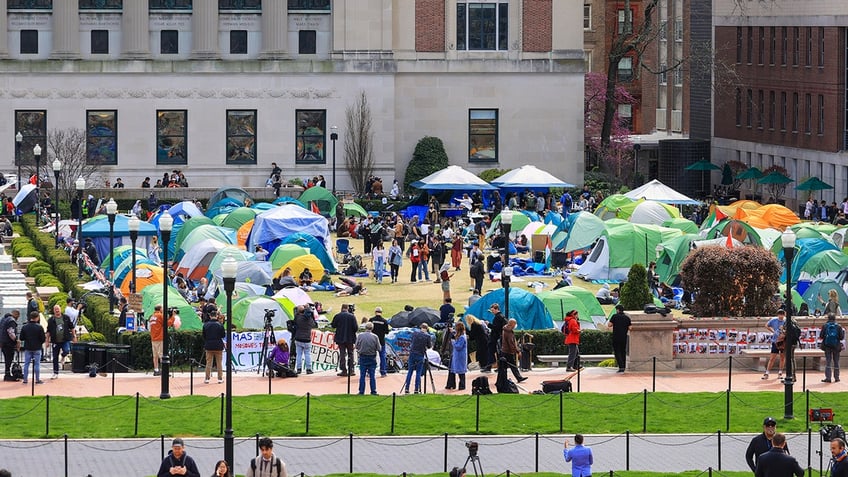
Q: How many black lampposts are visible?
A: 11